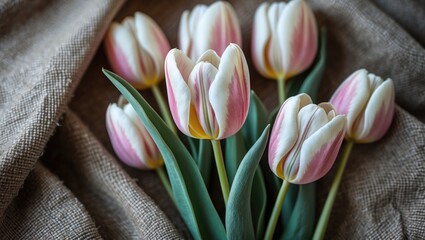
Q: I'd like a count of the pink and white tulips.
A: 7